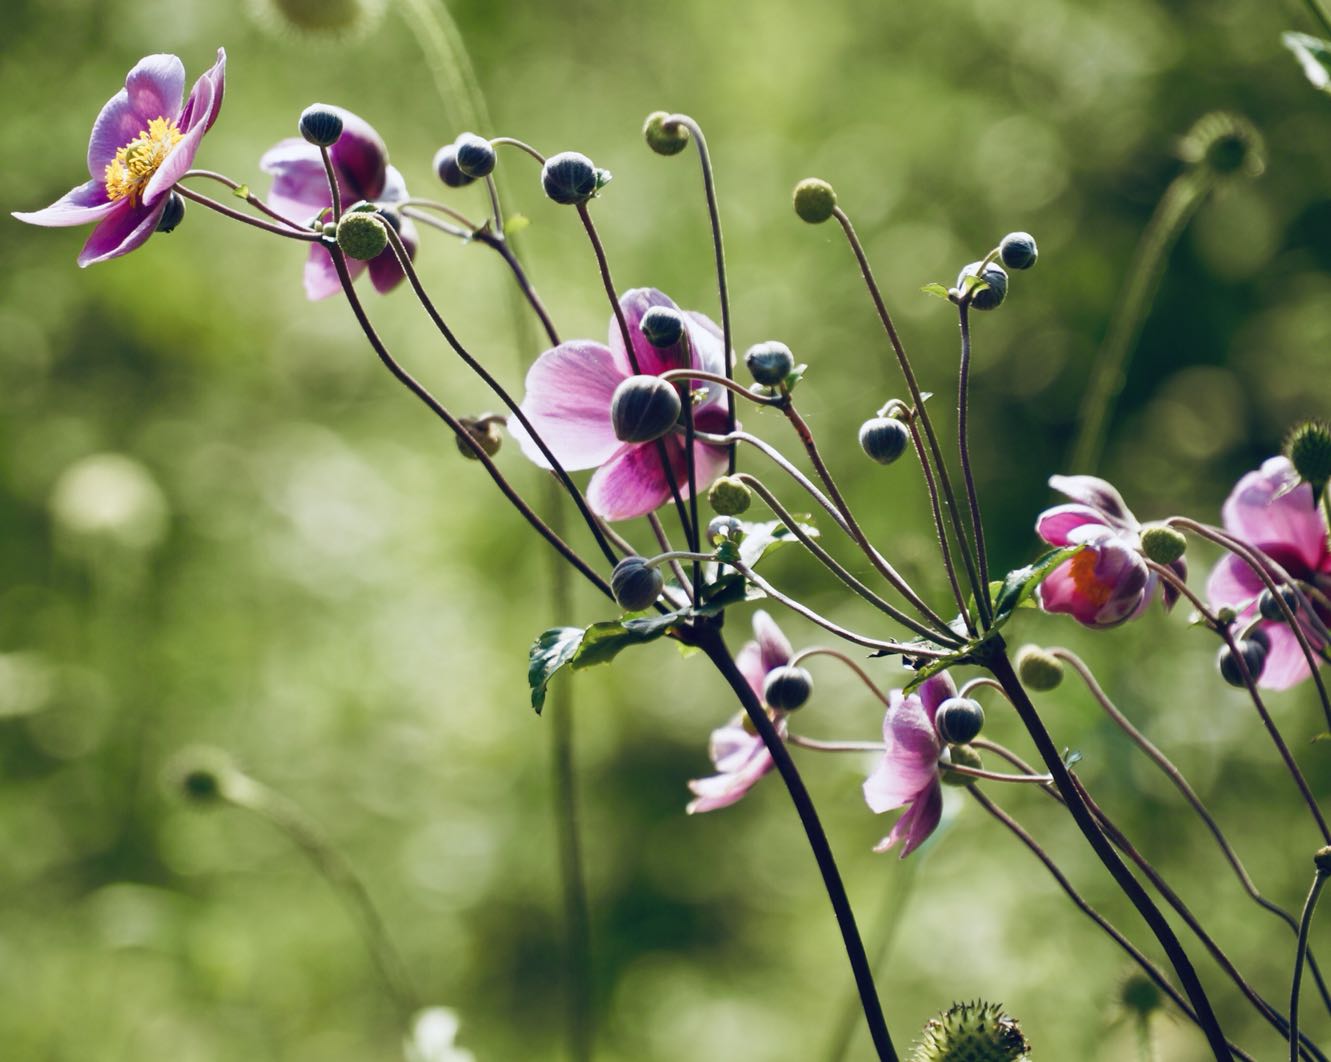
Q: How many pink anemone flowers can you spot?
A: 7